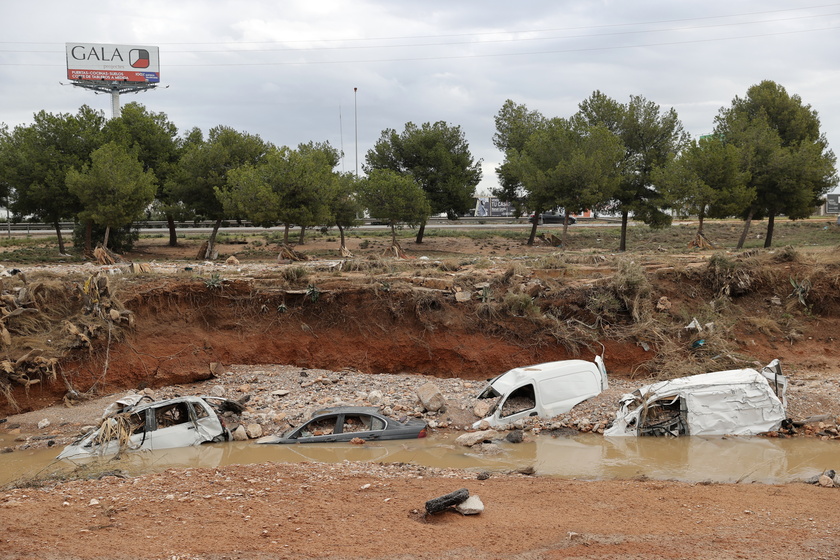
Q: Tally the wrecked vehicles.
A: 4